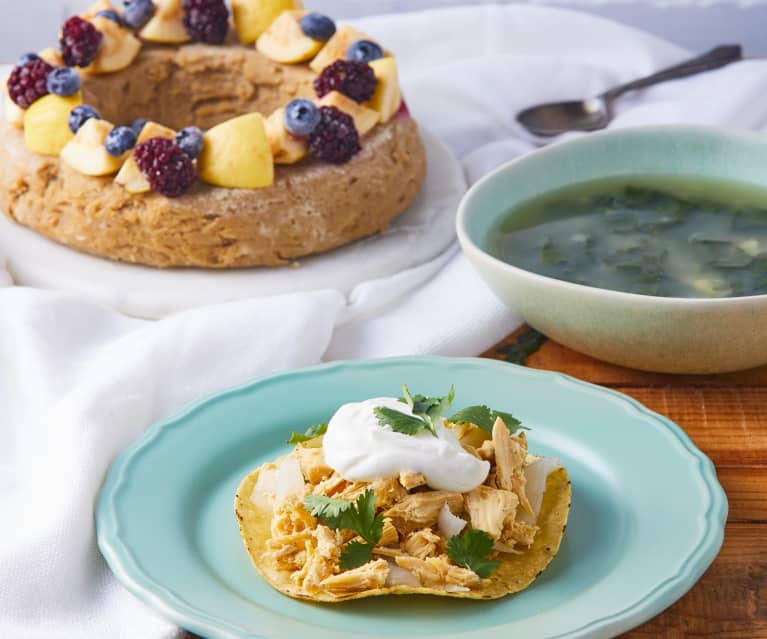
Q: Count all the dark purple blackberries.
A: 6